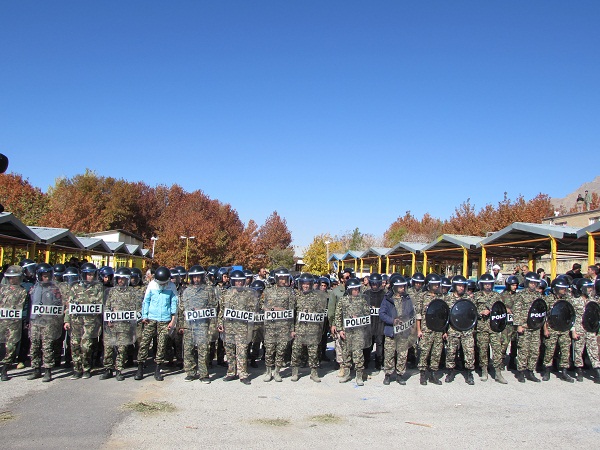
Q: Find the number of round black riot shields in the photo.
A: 6